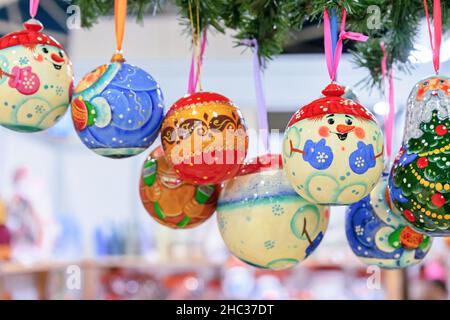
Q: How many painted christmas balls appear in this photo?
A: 8